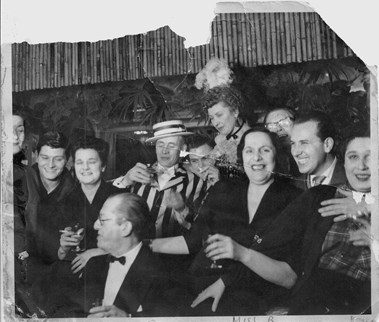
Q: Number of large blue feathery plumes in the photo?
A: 0